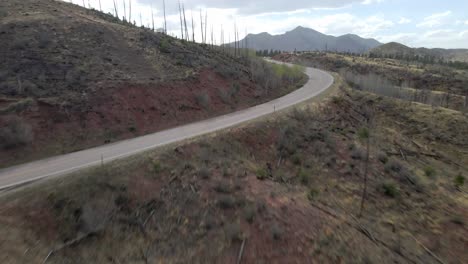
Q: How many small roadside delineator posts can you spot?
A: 2